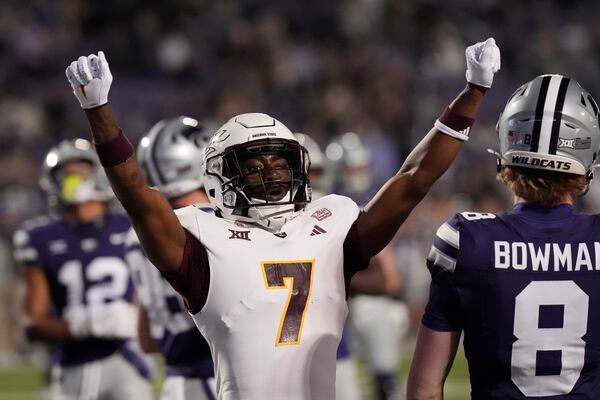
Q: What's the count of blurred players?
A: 4